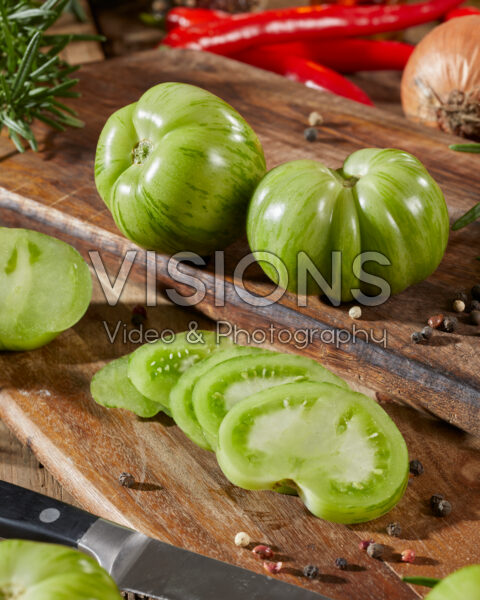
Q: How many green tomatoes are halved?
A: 1